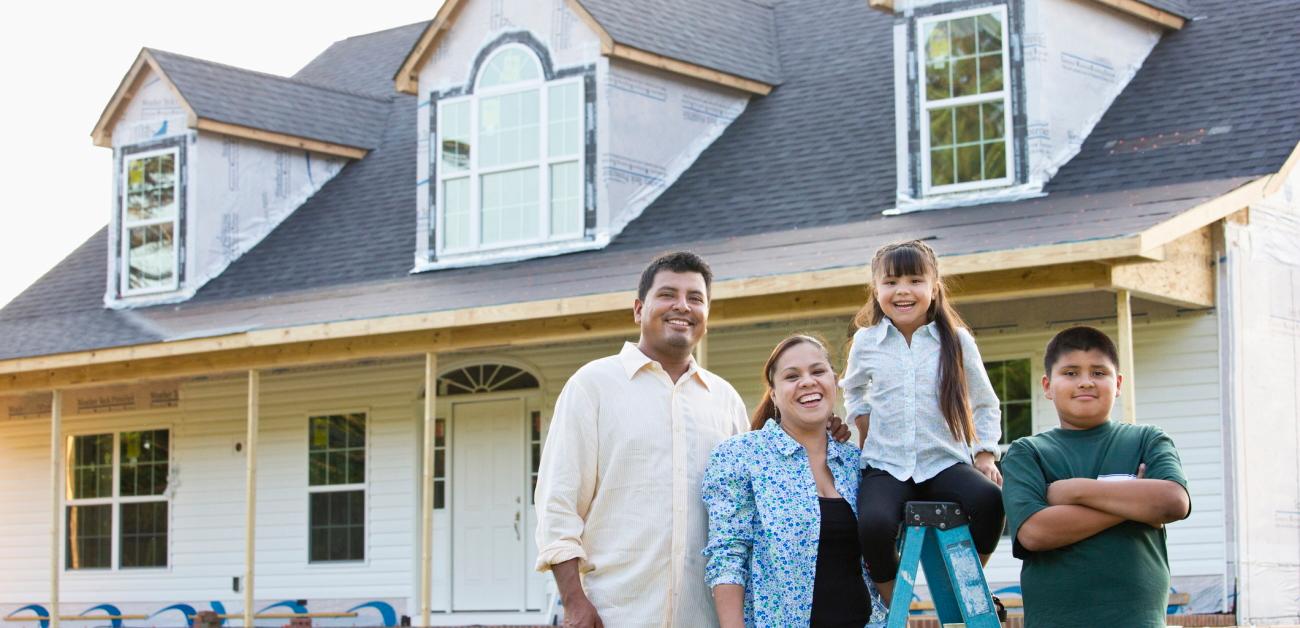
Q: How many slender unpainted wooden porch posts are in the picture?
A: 5